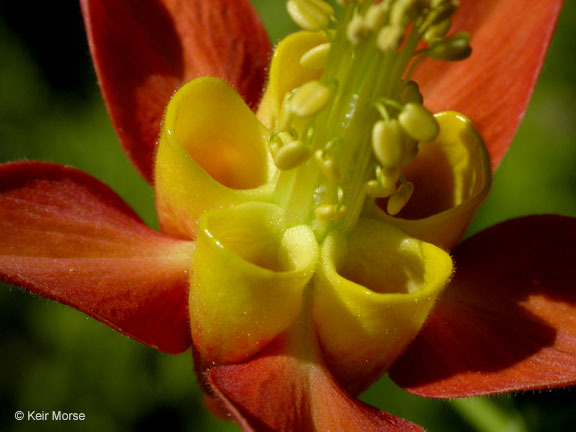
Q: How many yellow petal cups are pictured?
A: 5